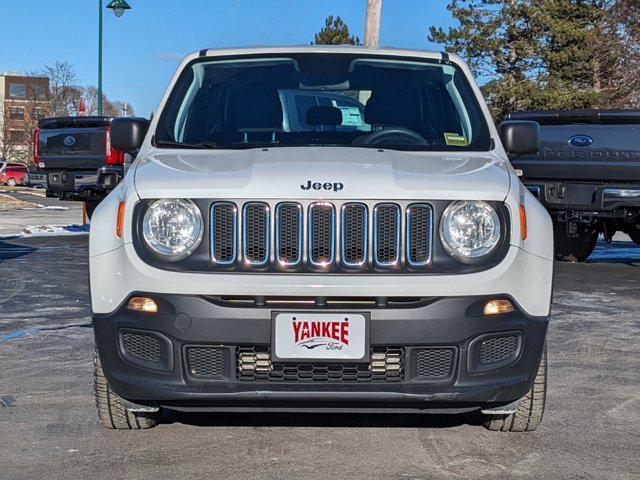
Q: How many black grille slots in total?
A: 7